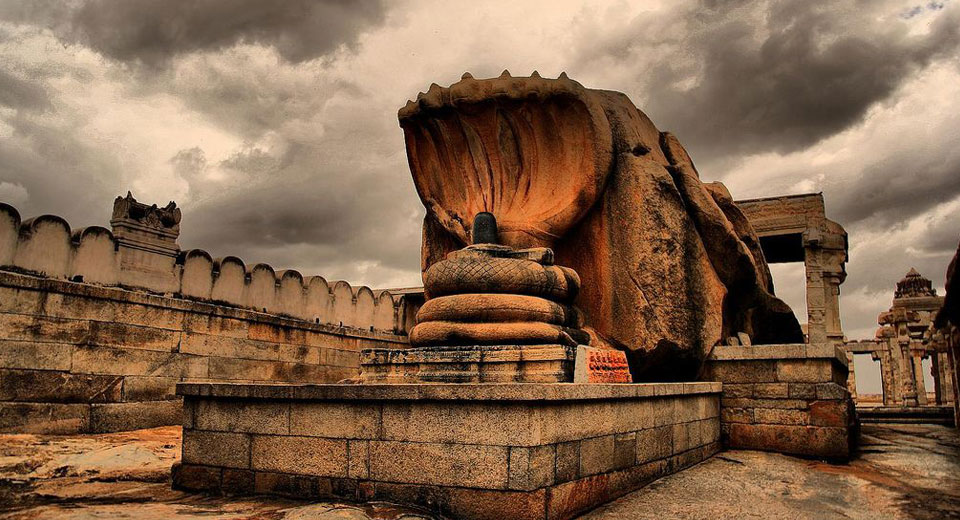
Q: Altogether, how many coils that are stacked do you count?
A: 3